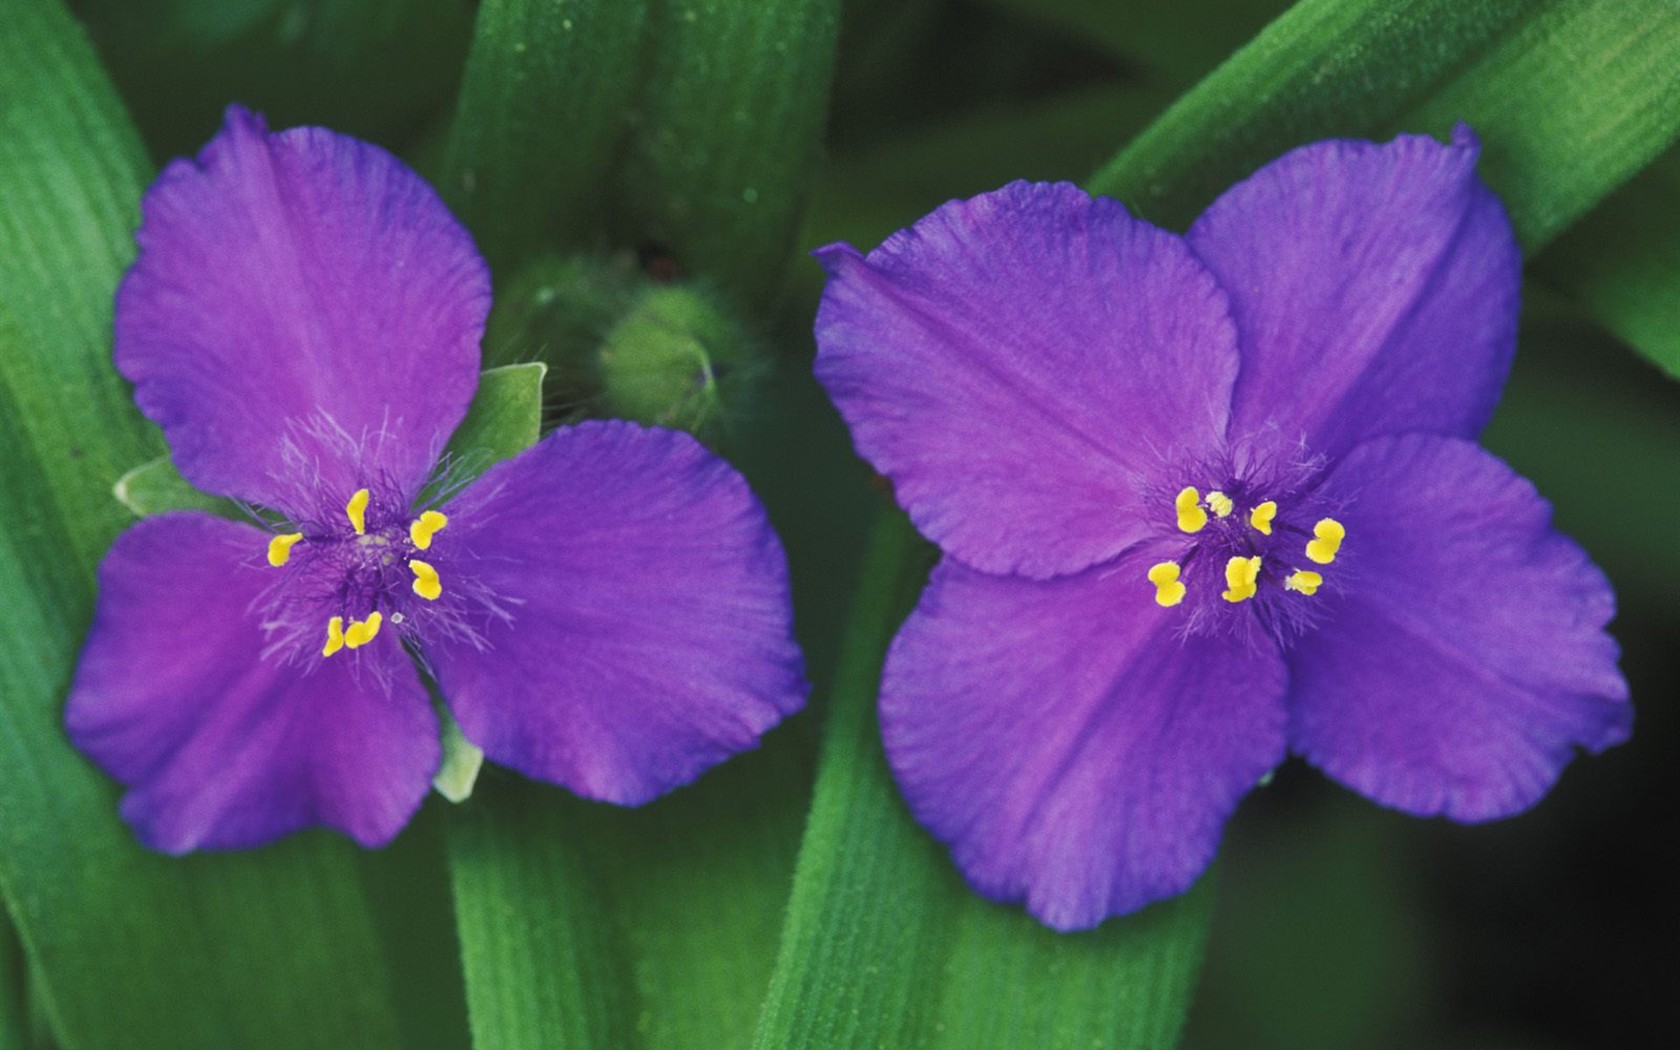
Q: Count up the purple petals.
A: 7